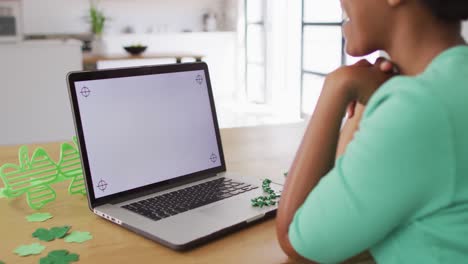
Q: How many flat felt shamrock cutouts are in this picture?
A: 5